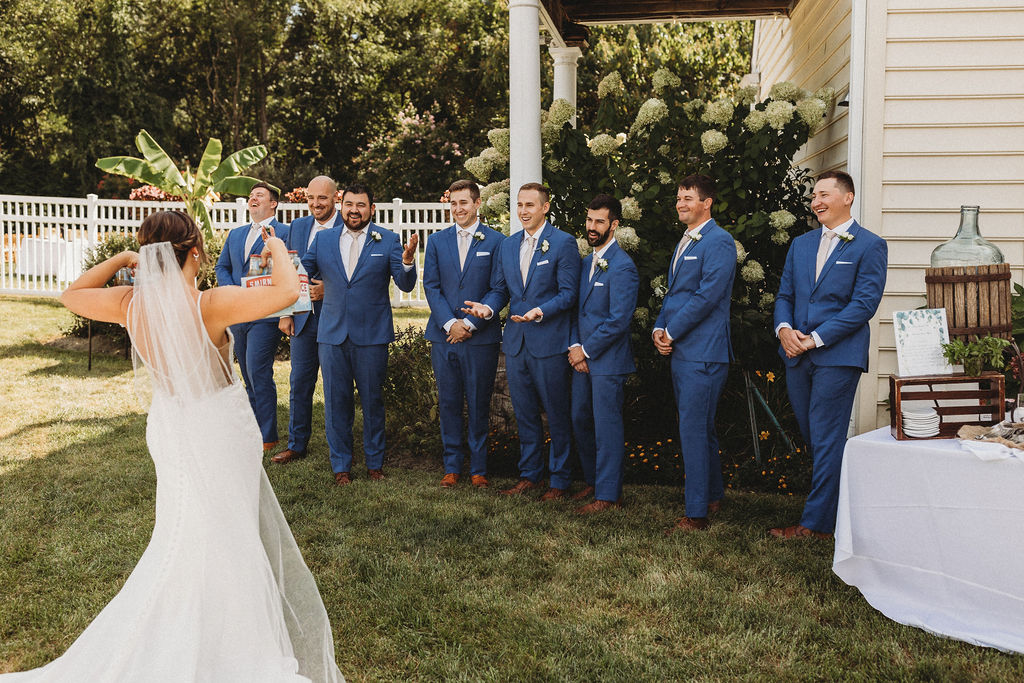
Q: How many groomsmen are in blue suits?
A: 8